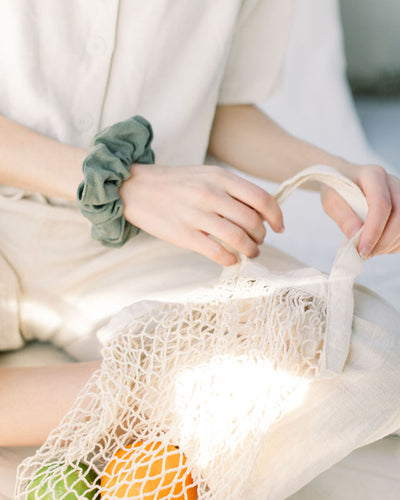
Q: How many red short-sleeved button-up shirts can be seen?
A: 0